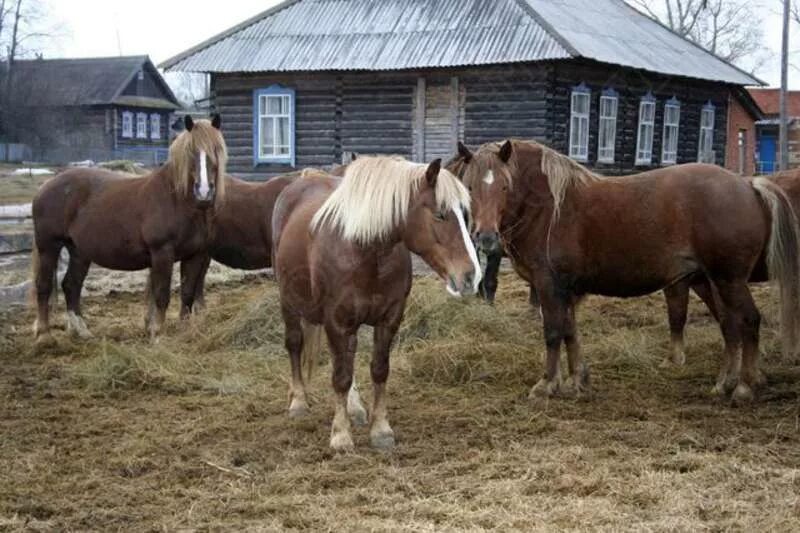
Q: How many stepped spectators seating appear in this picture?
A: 0